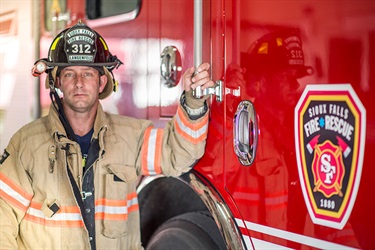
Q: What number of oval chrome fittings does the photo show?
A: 2